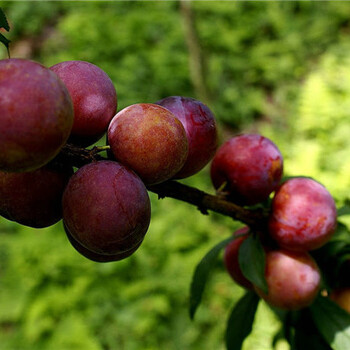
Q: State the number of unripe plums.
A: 0